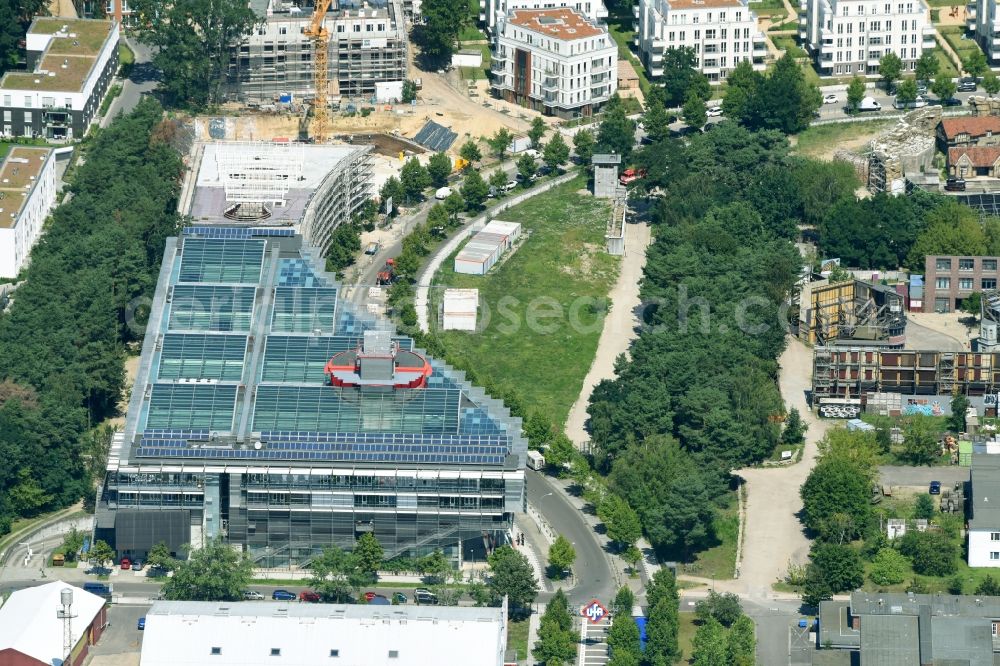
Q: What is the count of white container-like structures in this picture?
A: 2